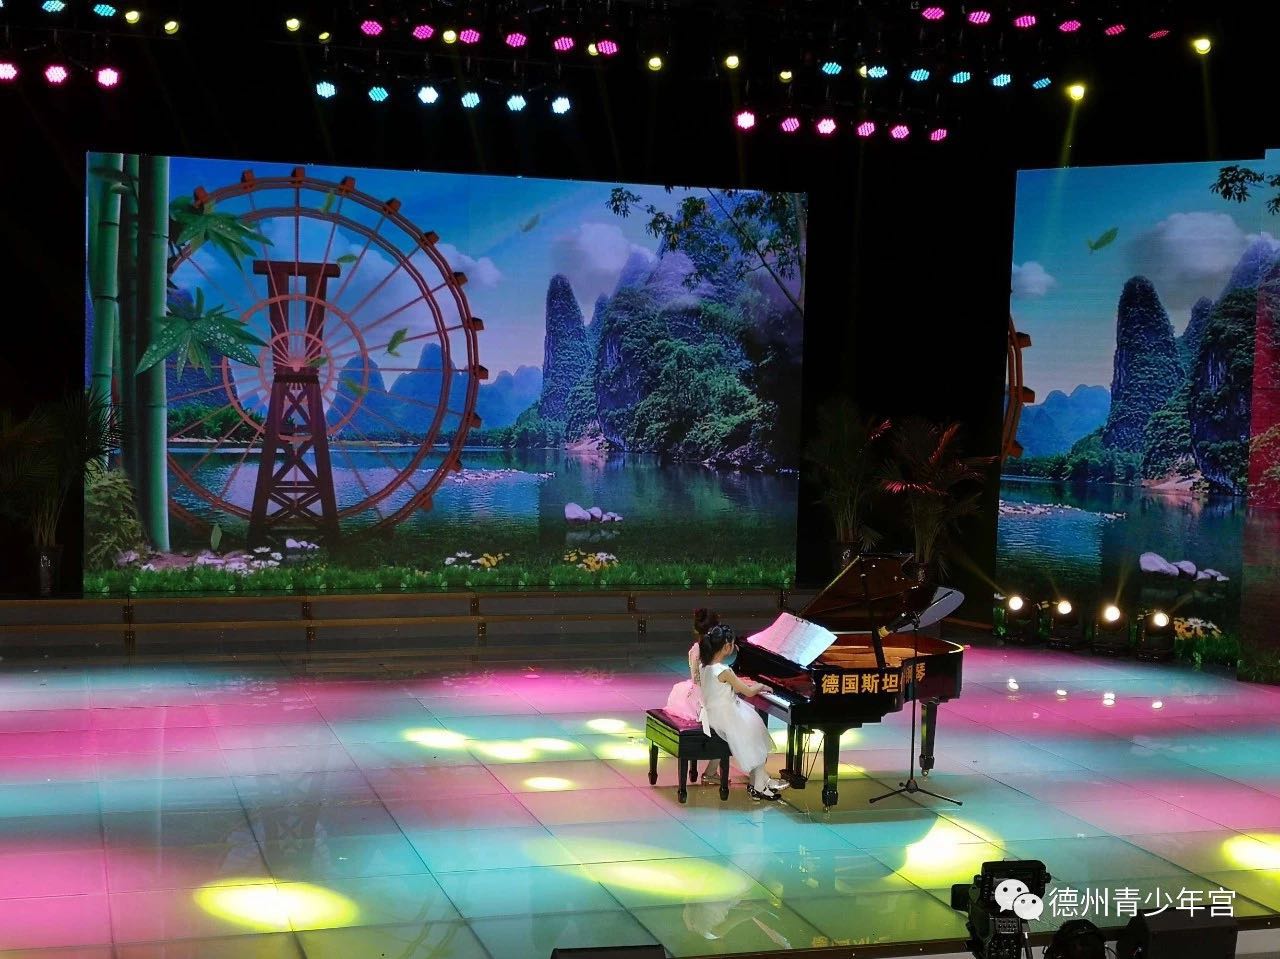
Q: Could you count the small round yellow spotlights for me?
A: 12